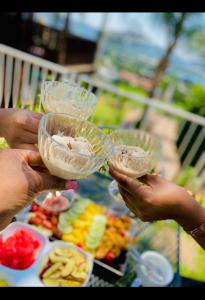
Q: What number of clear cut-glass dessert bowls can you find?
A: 3